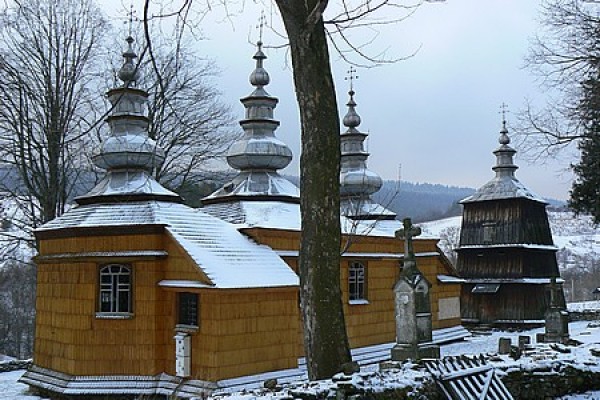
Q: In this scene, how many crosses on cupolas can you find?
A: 4